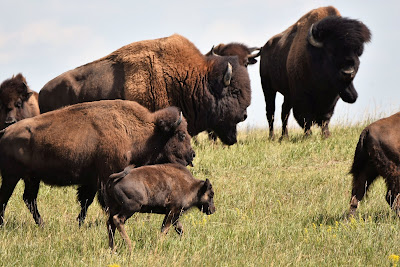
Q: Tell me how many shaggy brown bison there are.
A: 7